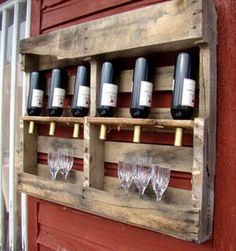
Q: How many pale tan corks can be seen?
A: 6